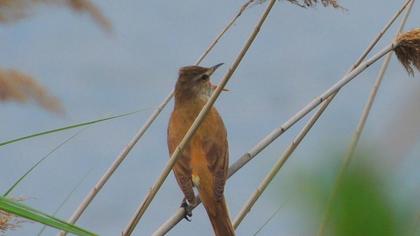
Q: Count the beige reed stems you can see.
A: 5